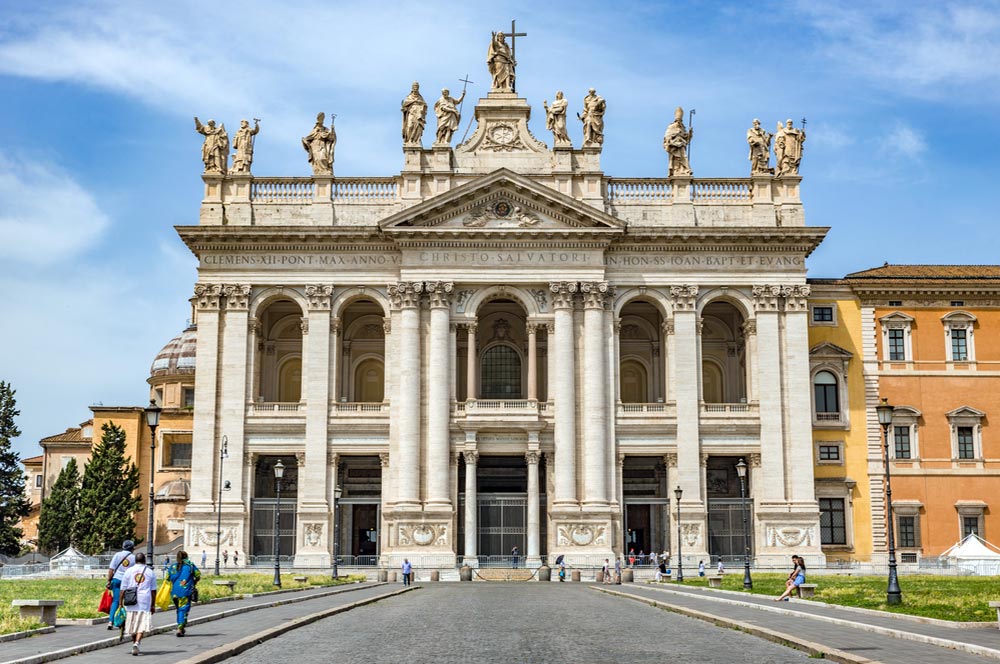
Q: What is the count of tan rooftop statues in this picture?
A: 11